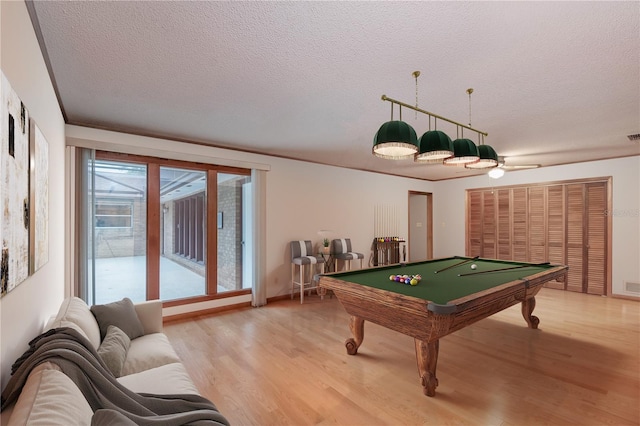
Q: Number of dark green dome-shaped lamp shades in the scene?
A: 4